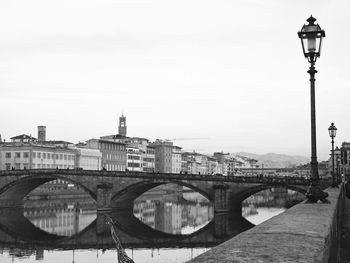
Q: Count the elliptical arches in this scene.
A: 3